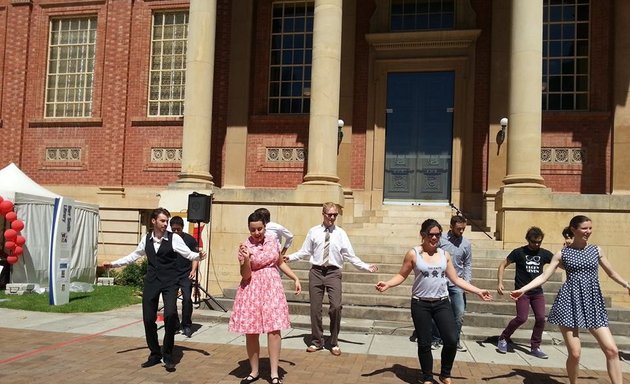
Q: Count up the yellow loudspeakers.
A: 0